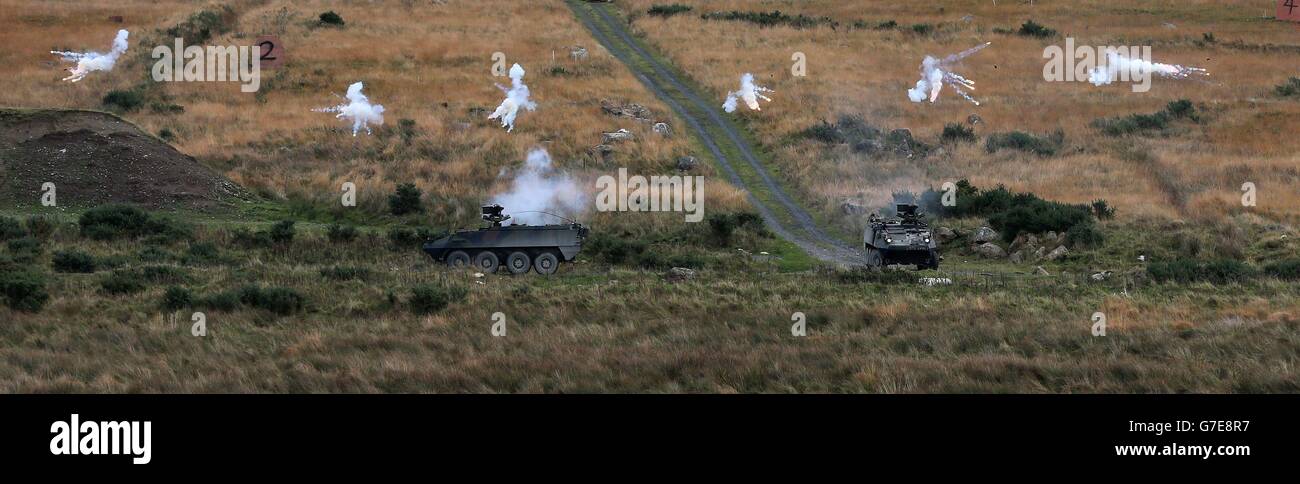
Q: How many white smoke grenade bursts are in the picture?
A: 6